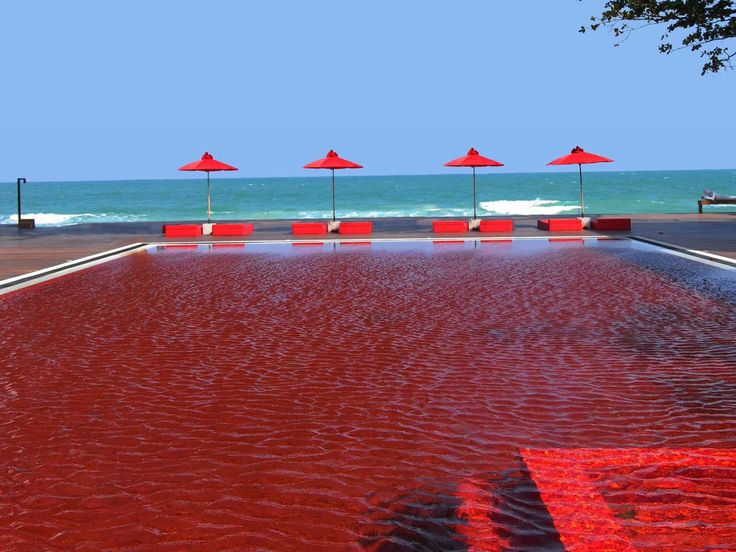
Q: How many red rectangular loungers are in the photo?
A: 8